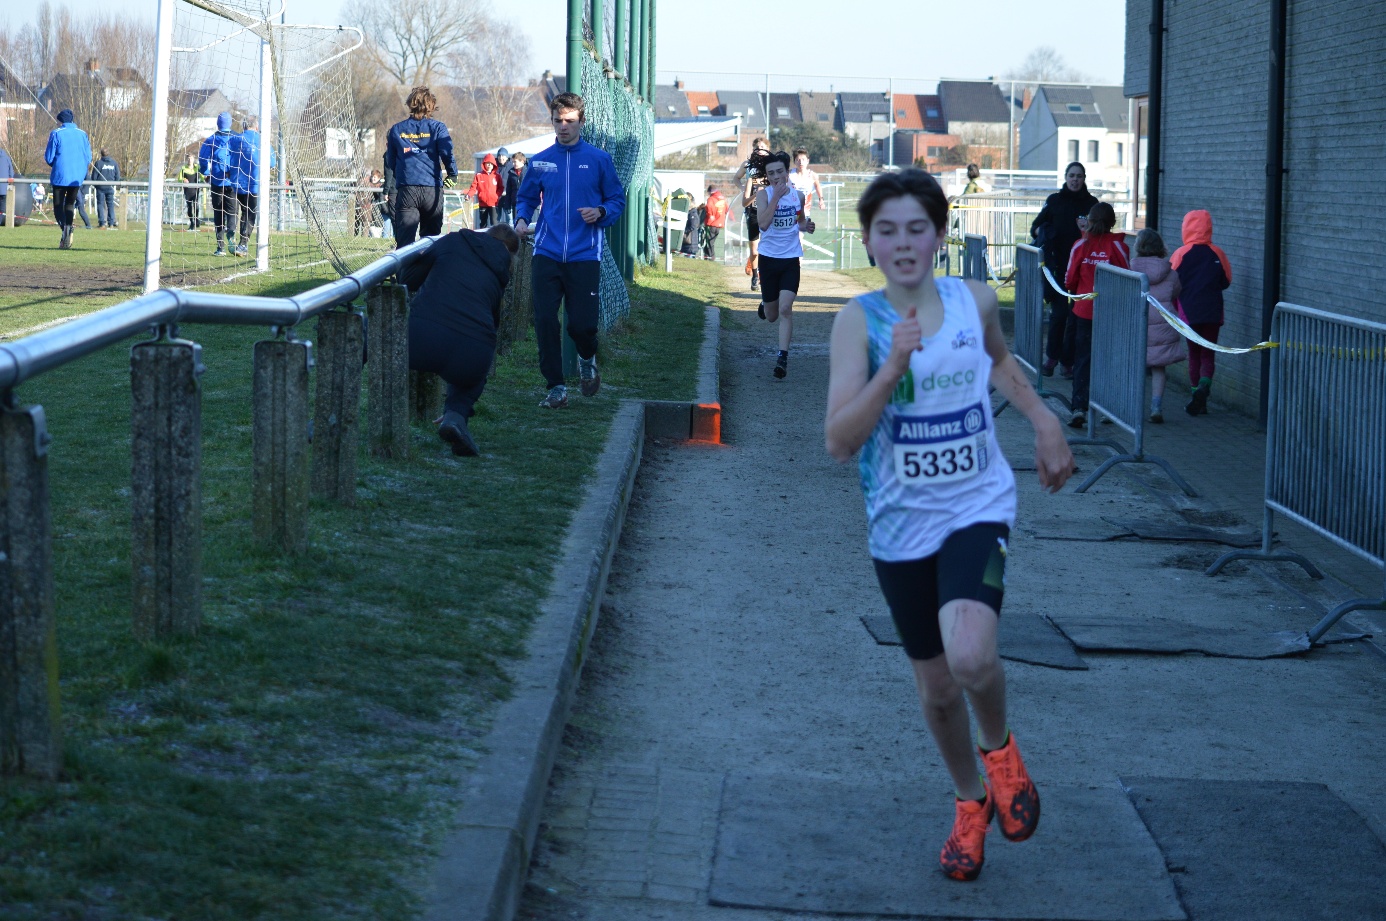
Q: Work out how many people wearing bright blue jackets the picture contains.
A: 4